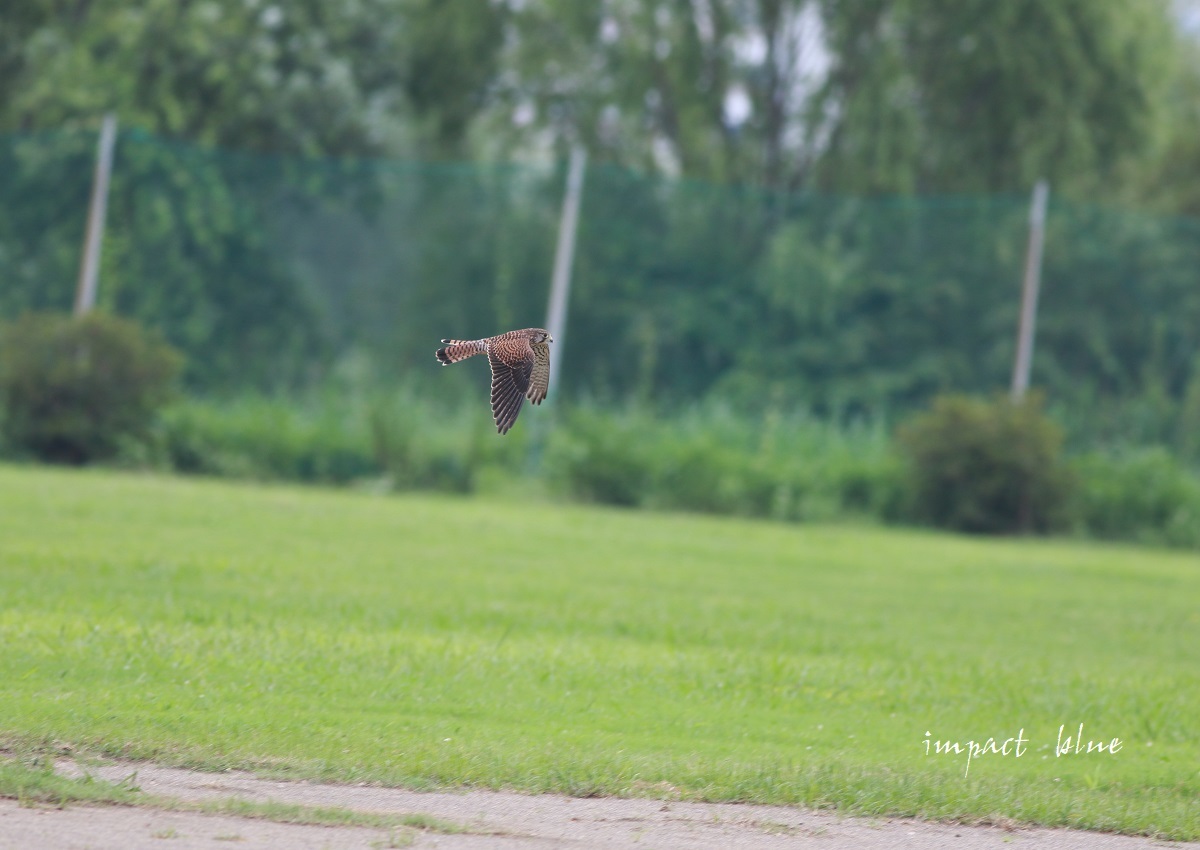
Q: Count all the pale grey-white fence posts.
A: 3